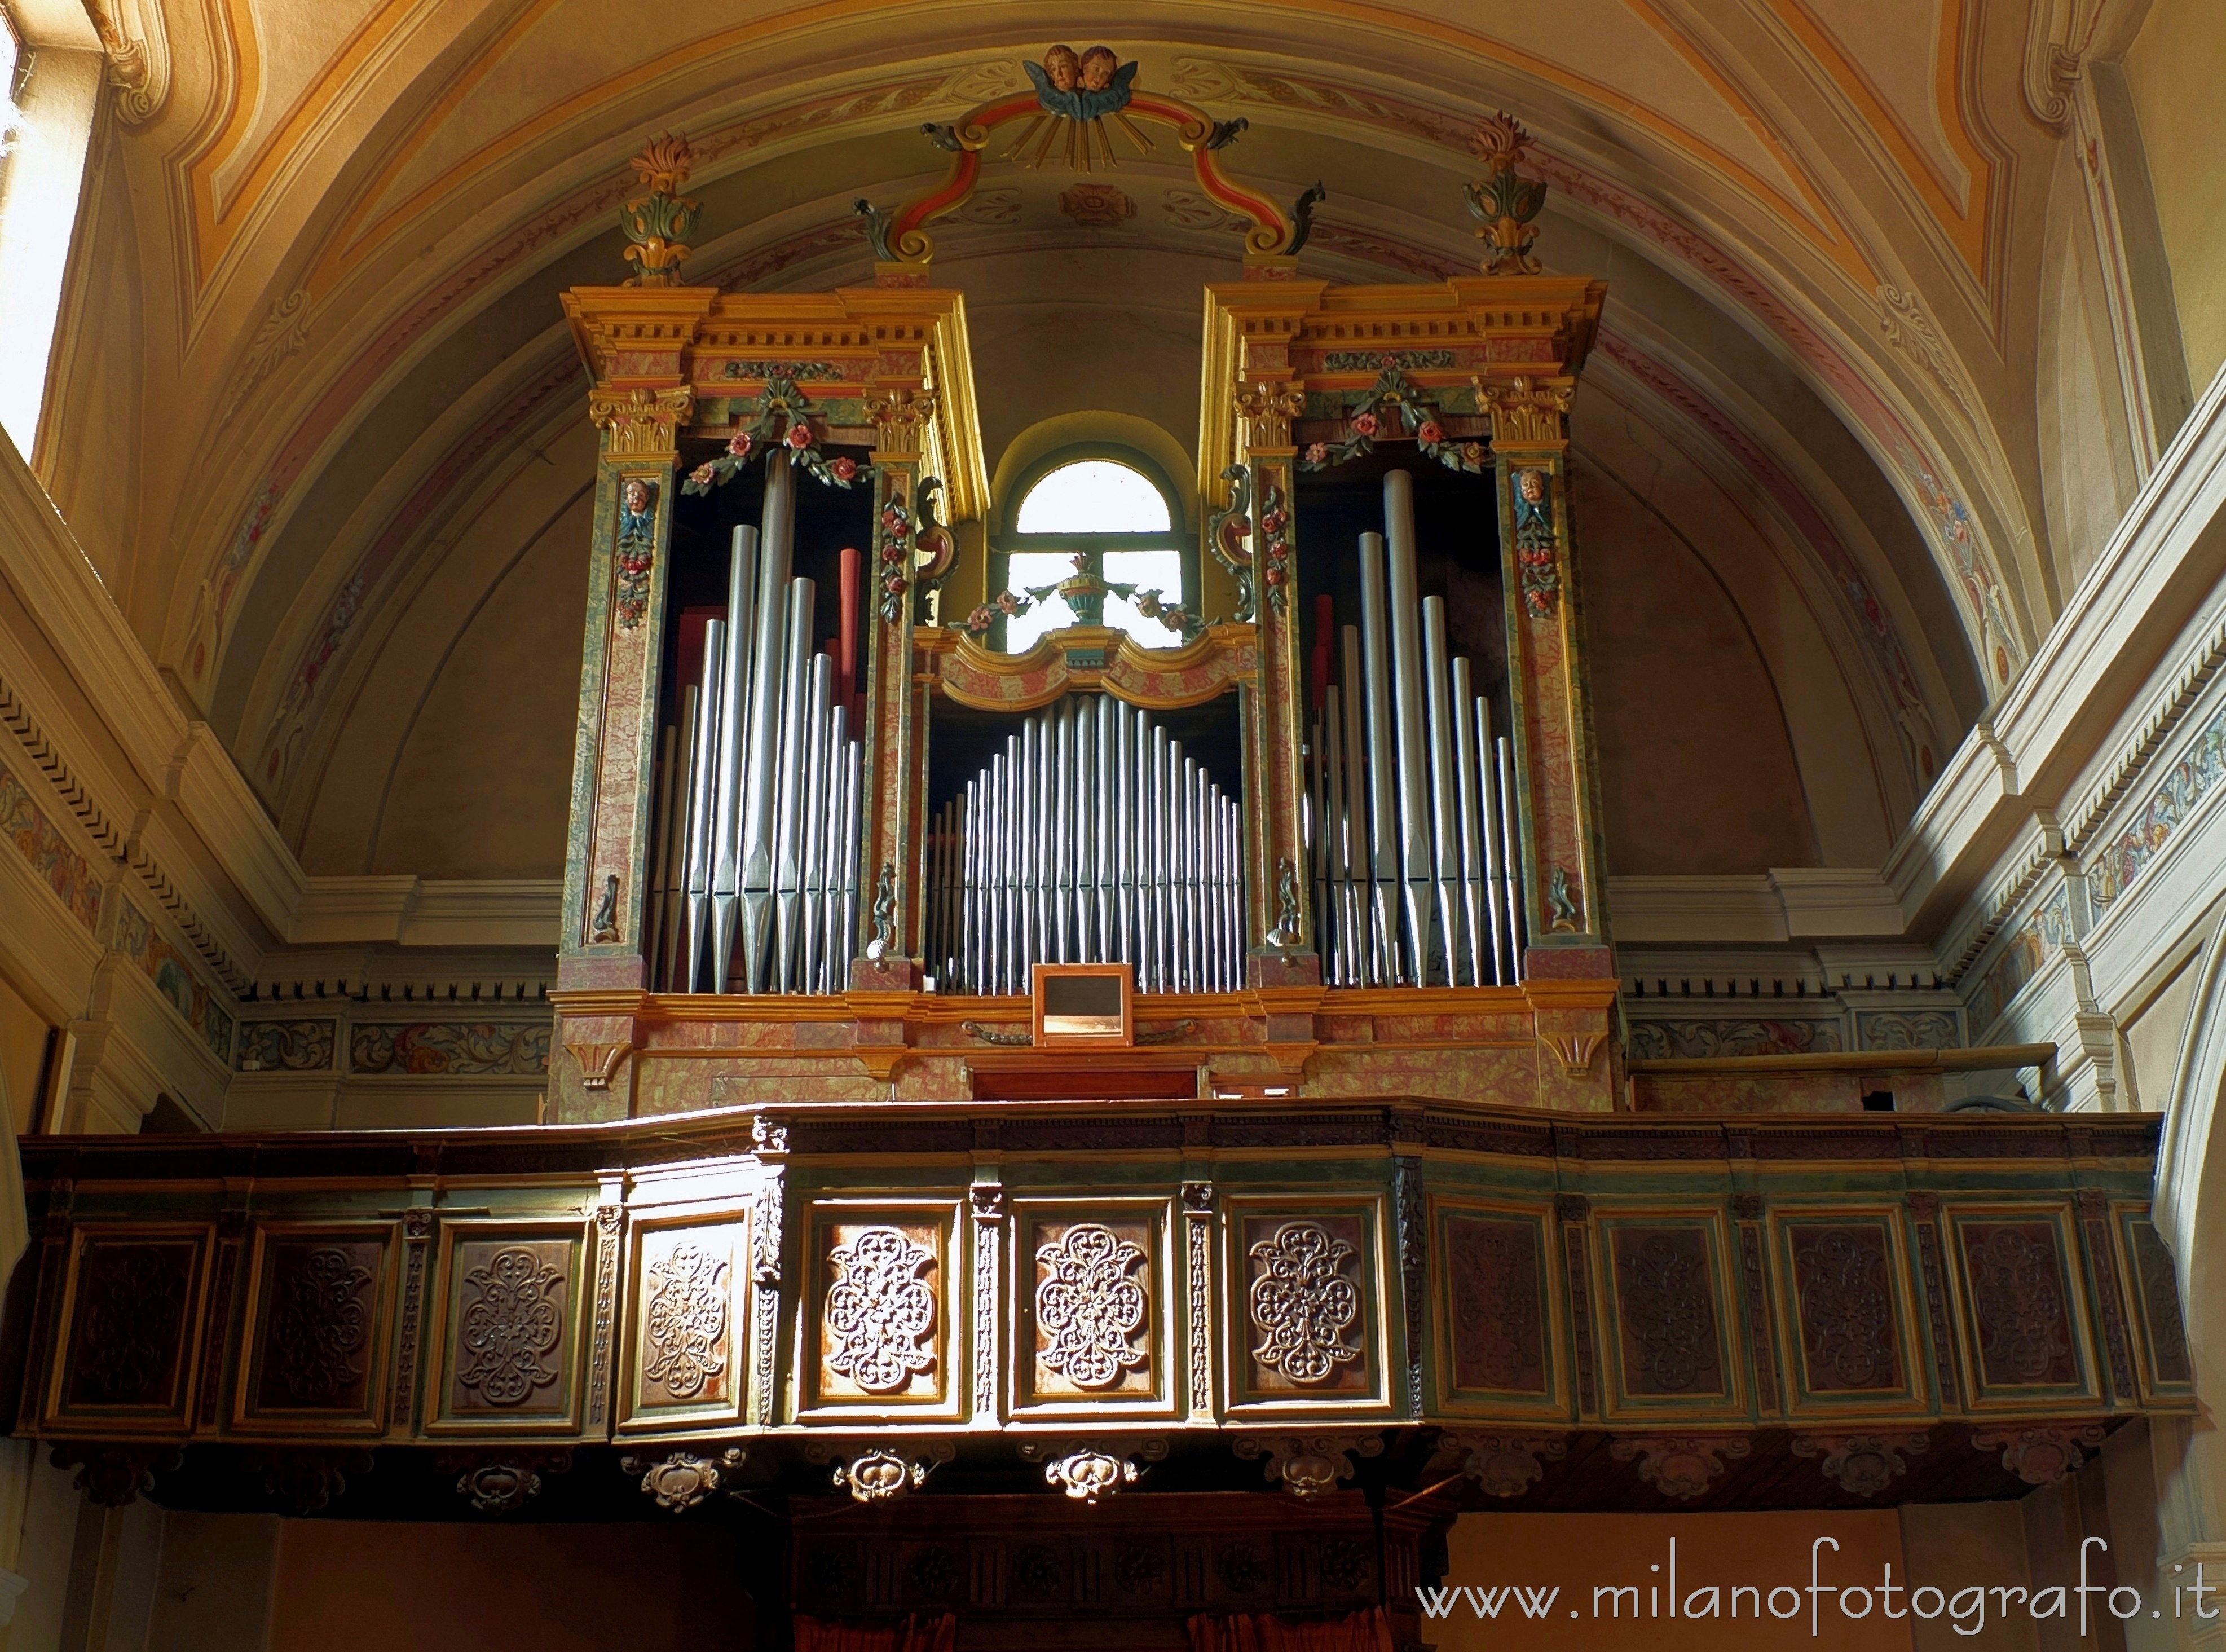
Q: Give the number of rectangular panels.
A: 12